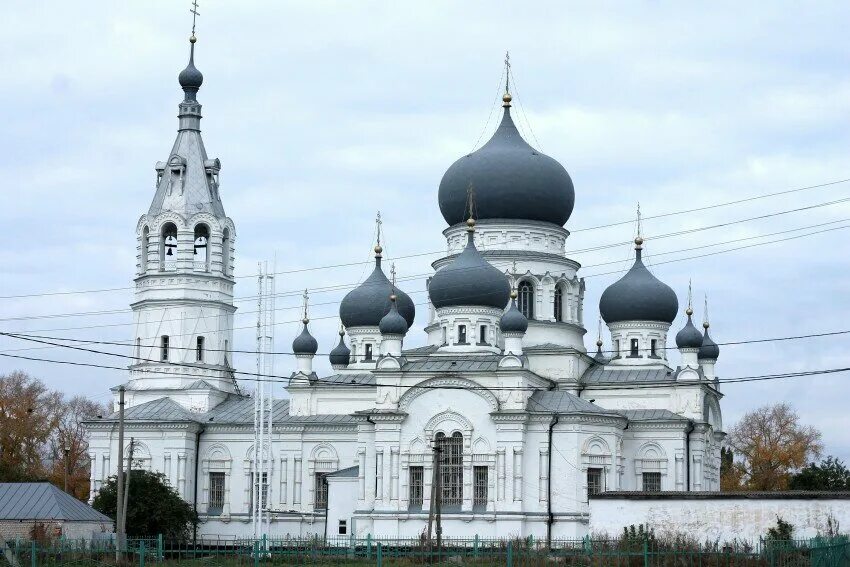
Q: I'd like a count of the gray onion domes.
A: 12